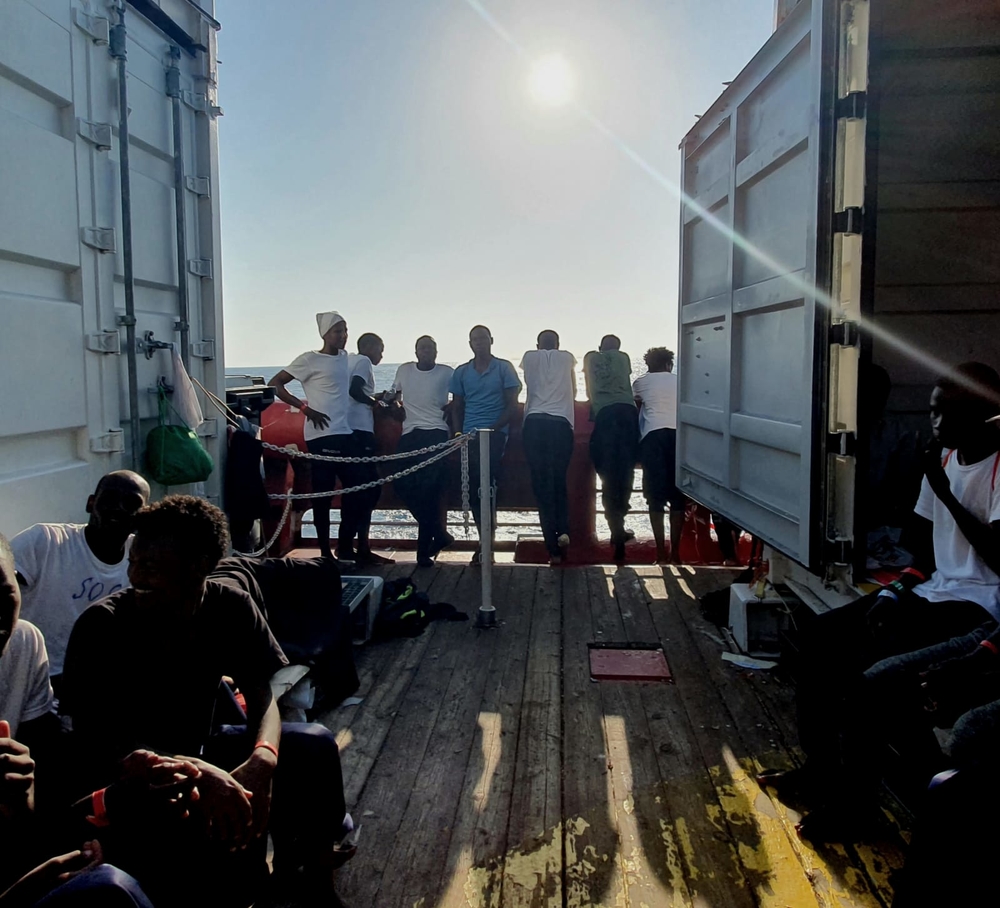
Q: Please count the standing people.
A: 7